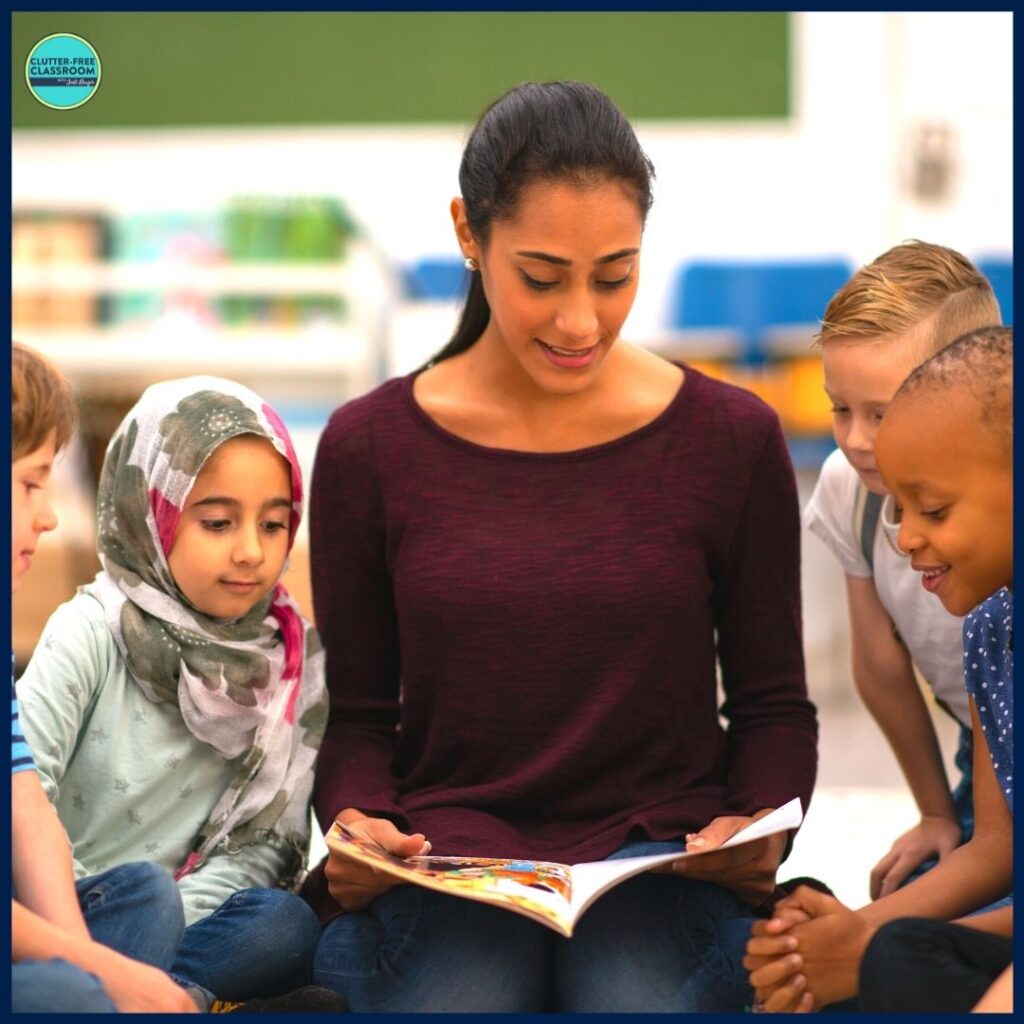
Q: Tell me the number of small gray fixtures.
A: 1